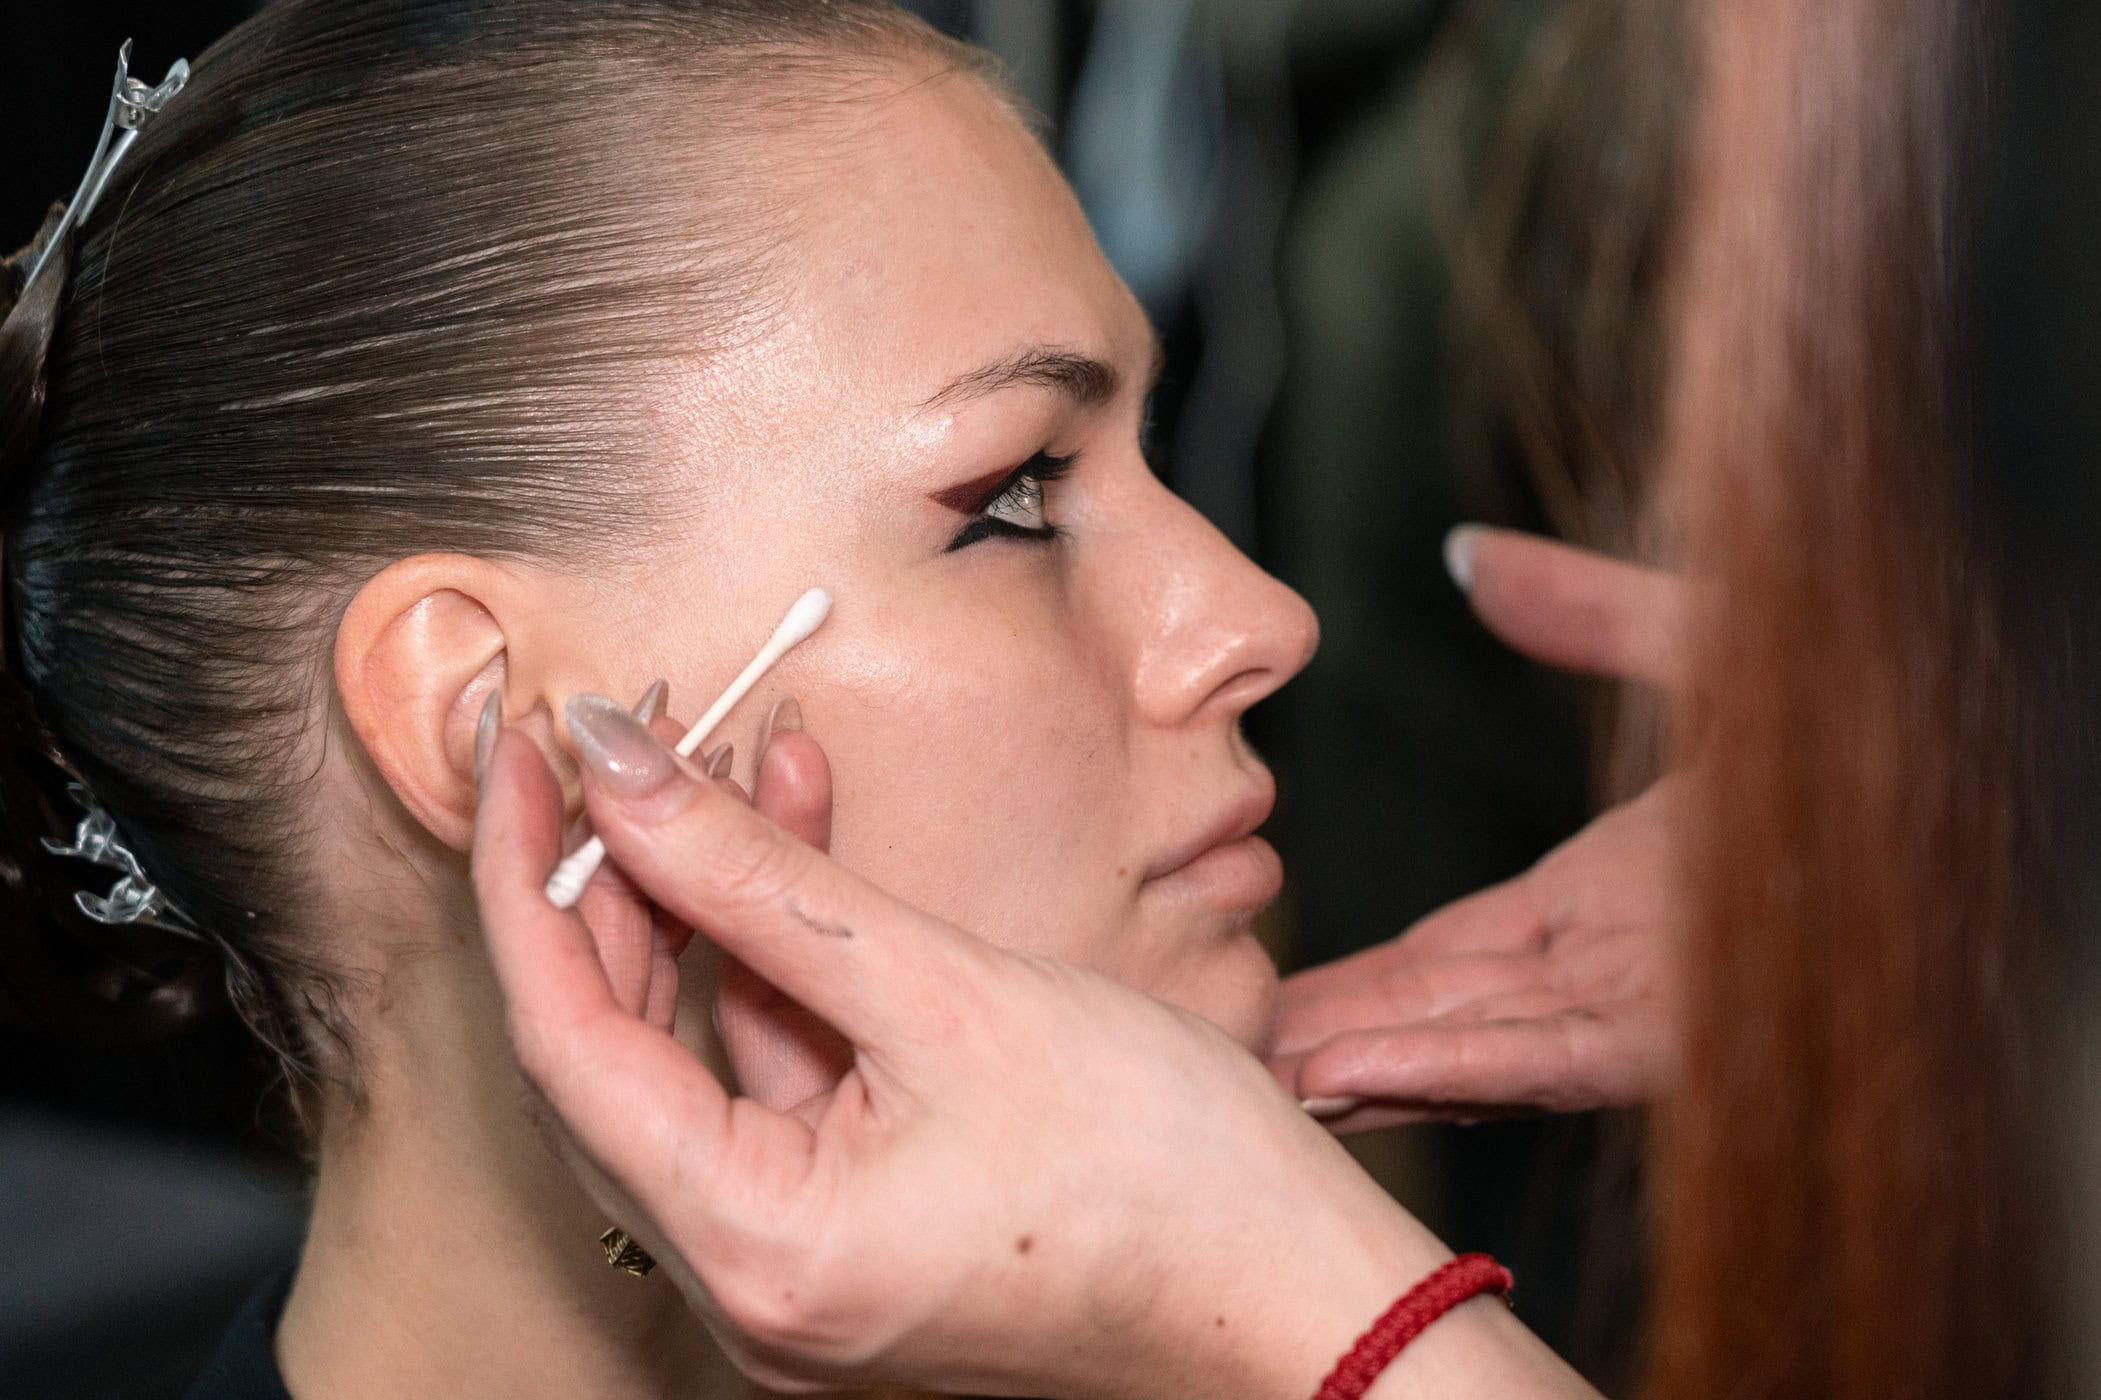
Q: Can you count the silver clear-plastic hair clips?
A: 3